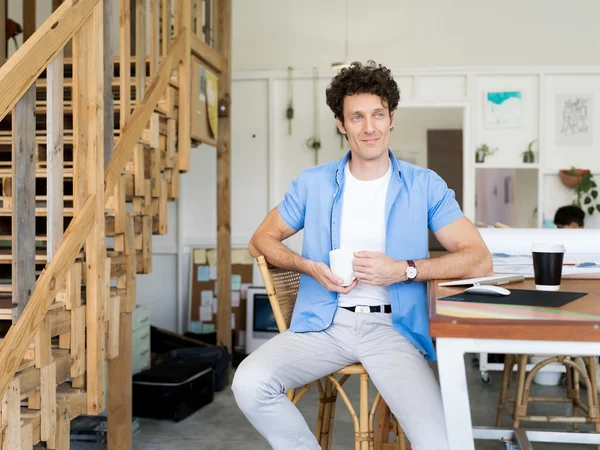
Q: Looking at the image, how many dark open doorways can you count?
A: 1